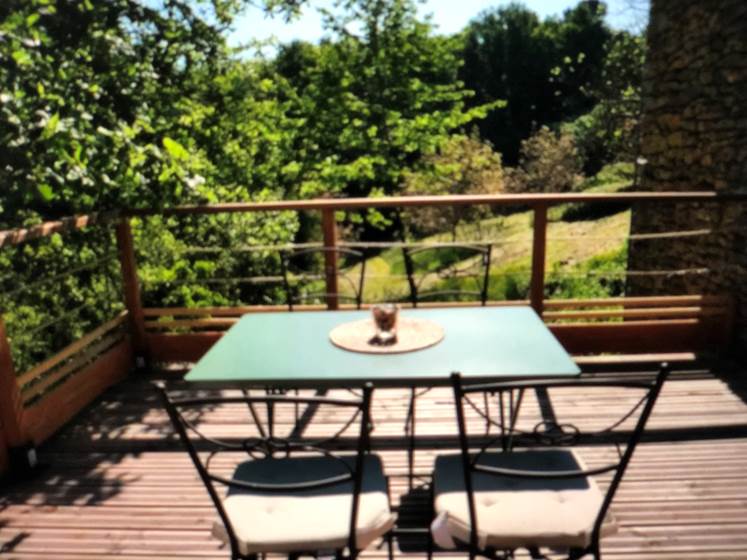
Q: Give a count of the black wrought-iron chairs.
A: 4